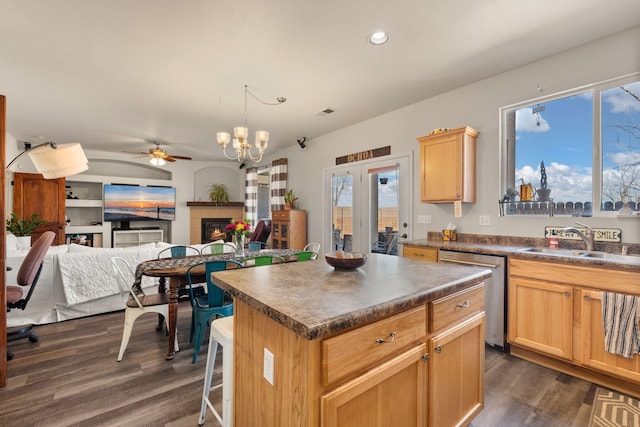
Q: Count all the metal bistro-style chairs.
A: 8